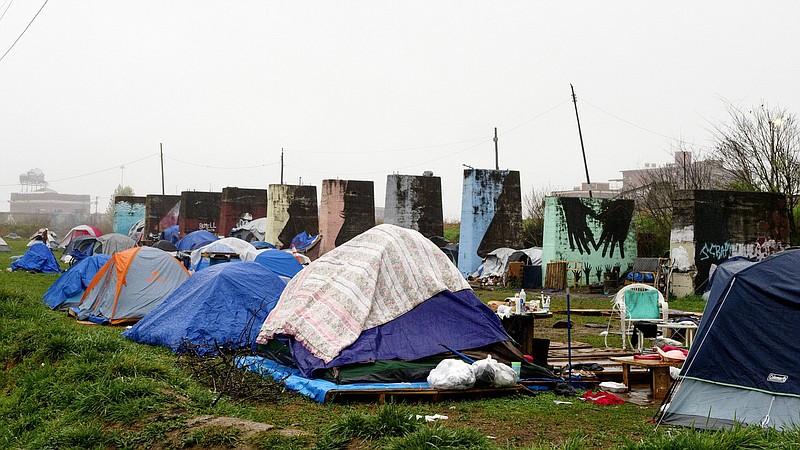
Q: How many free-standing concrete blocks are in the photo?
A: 10